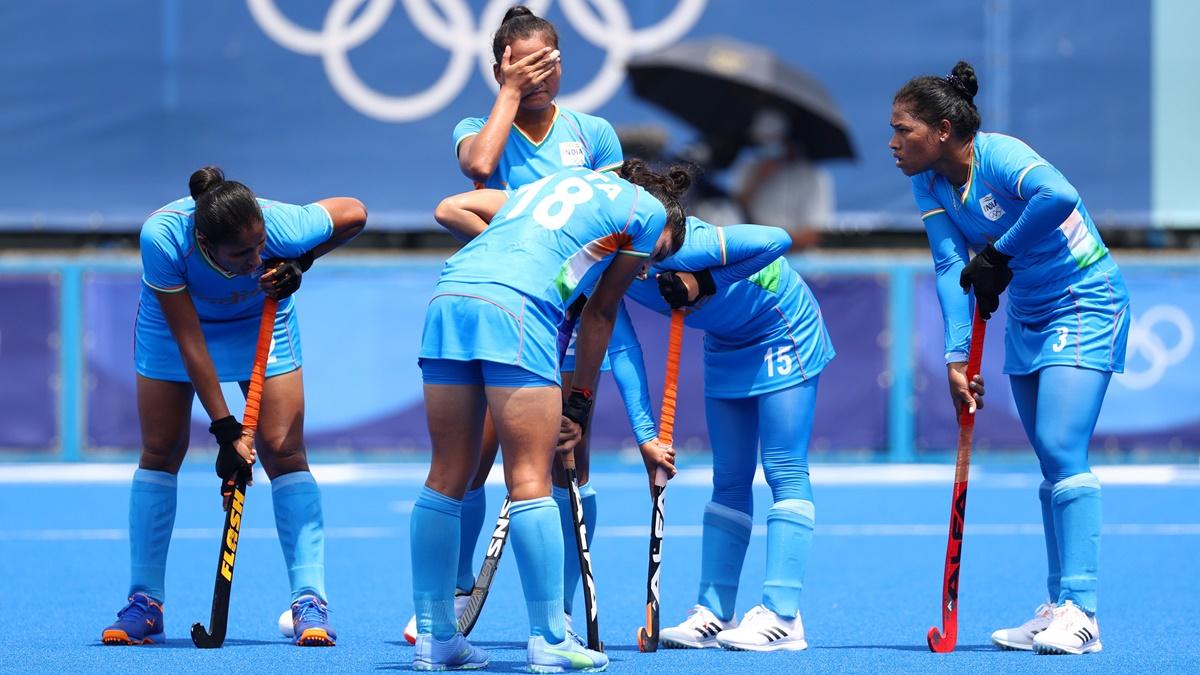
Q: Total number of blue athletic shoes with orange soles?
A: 2